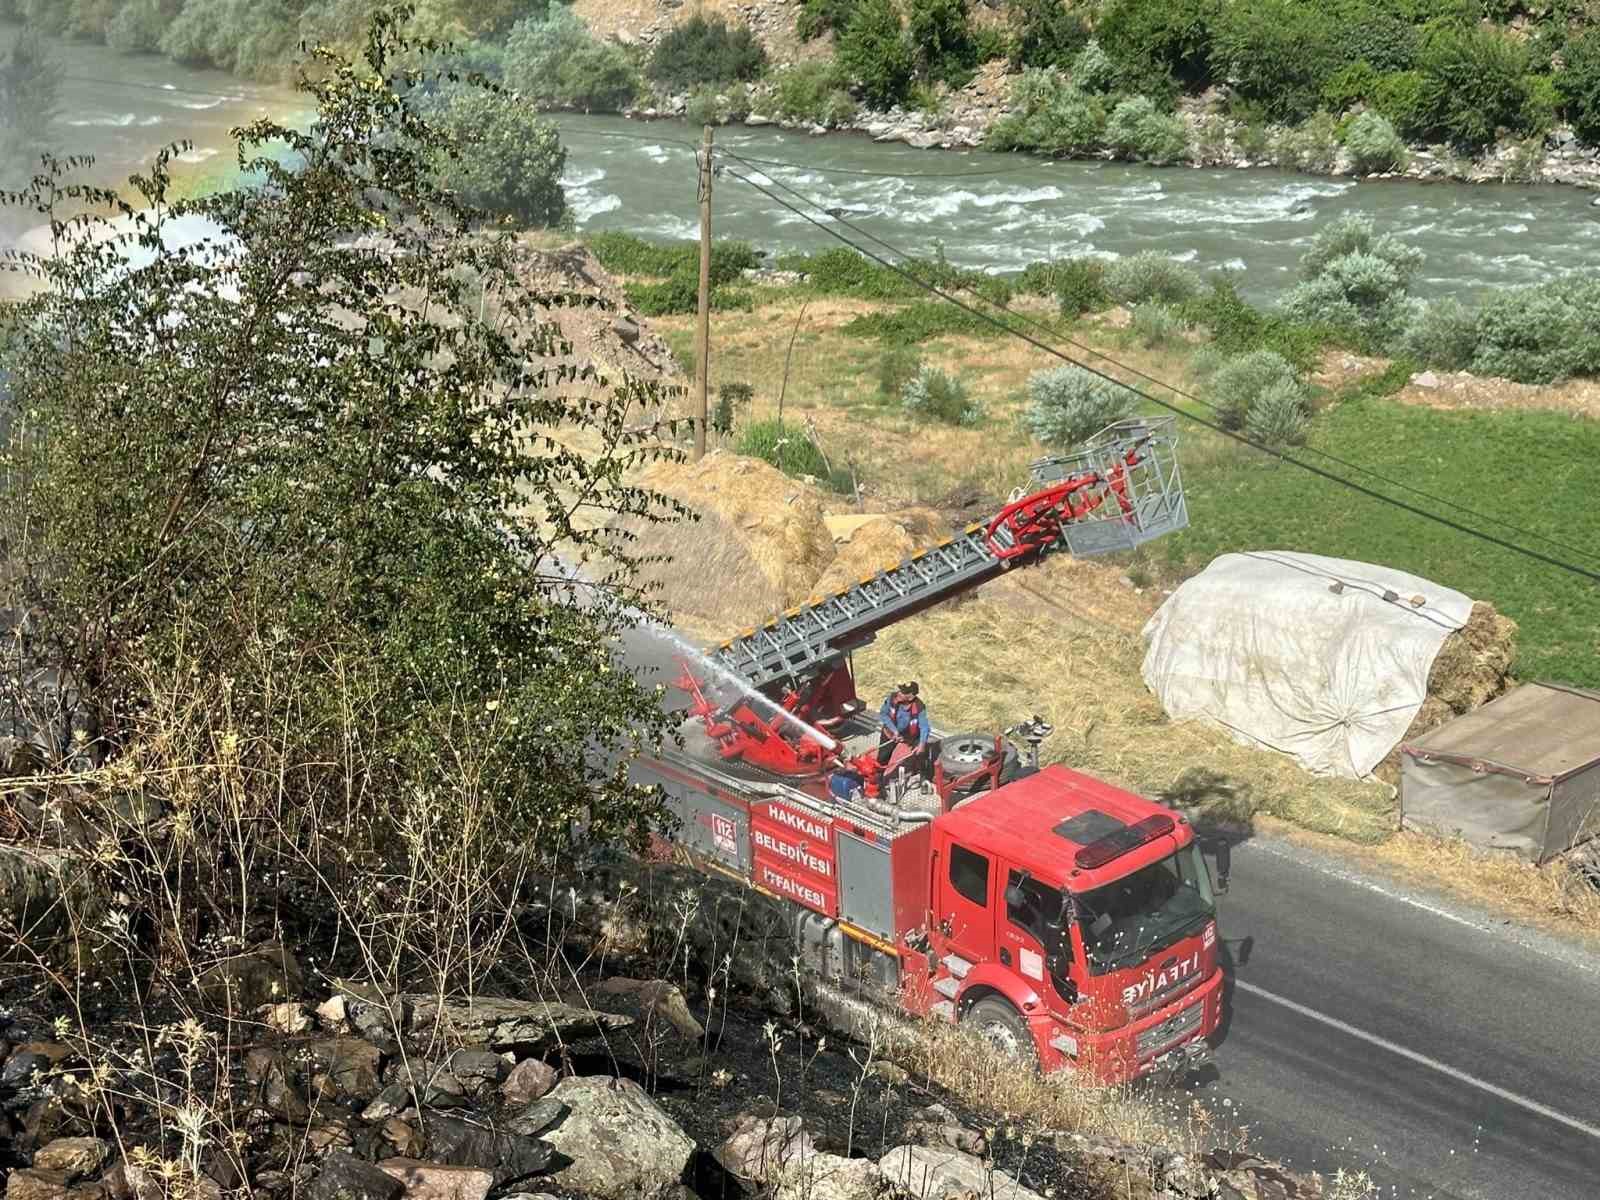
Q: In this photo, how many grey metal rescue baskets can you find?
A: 1